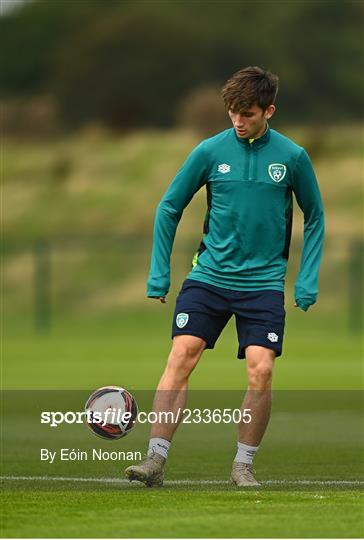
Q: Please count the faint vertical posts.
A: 2